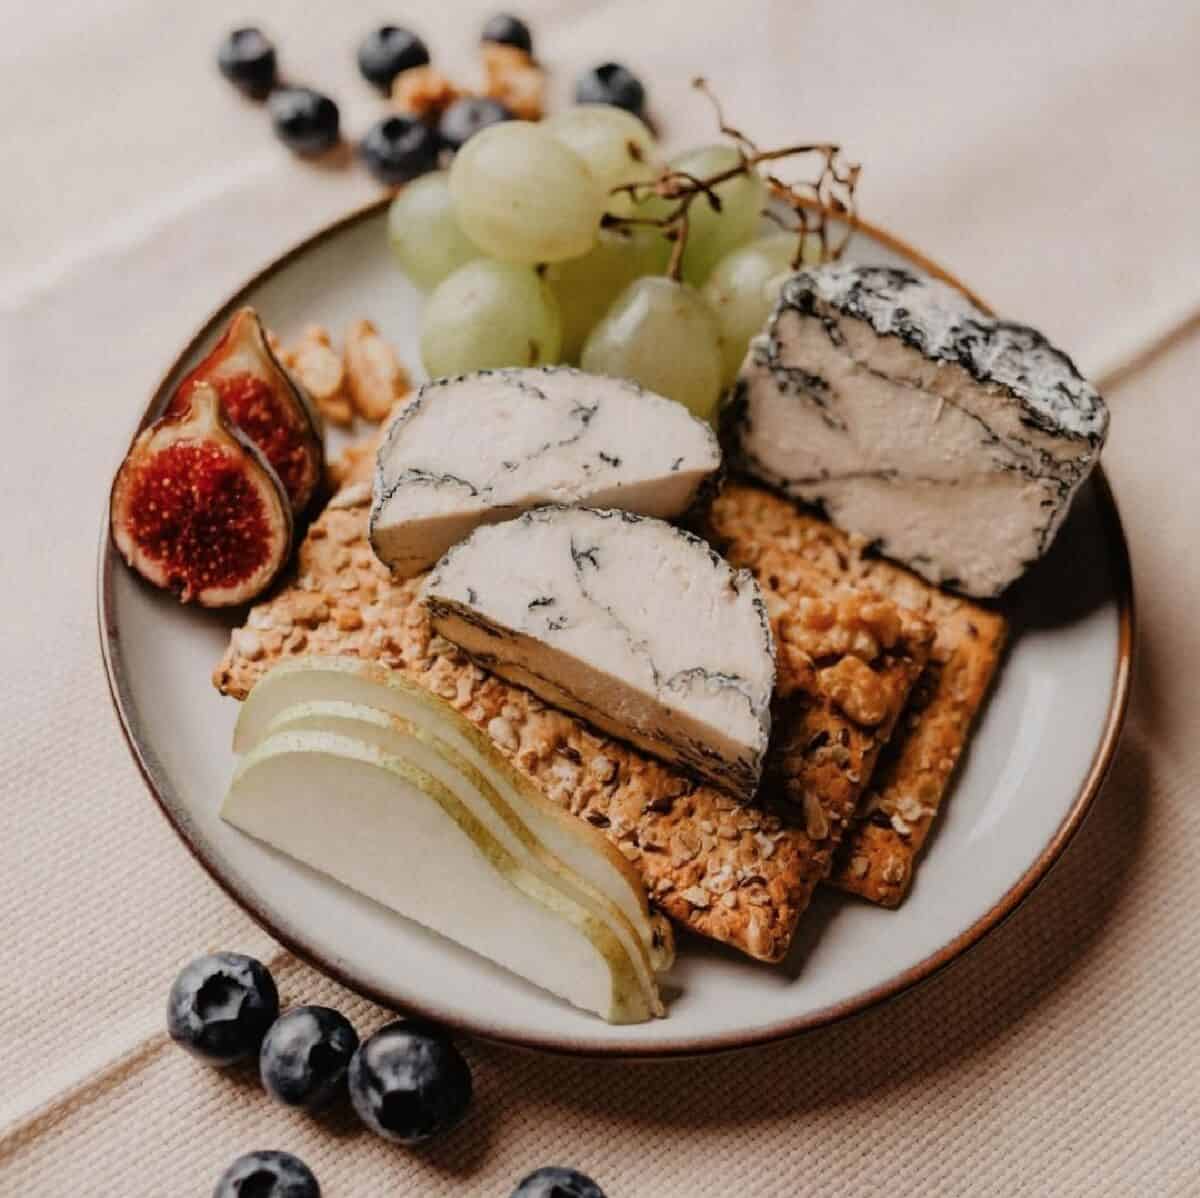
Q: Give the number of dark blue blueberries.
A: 12